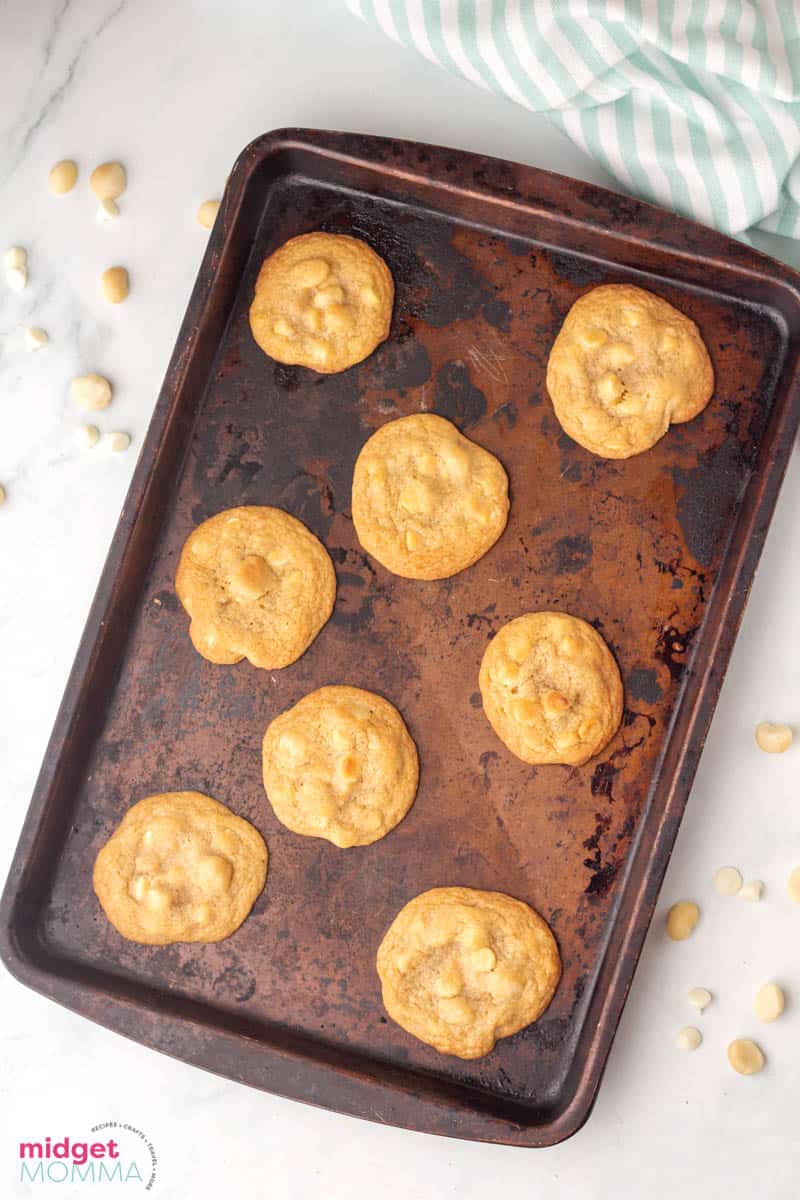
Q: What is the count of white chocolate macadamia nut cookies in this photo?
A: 8